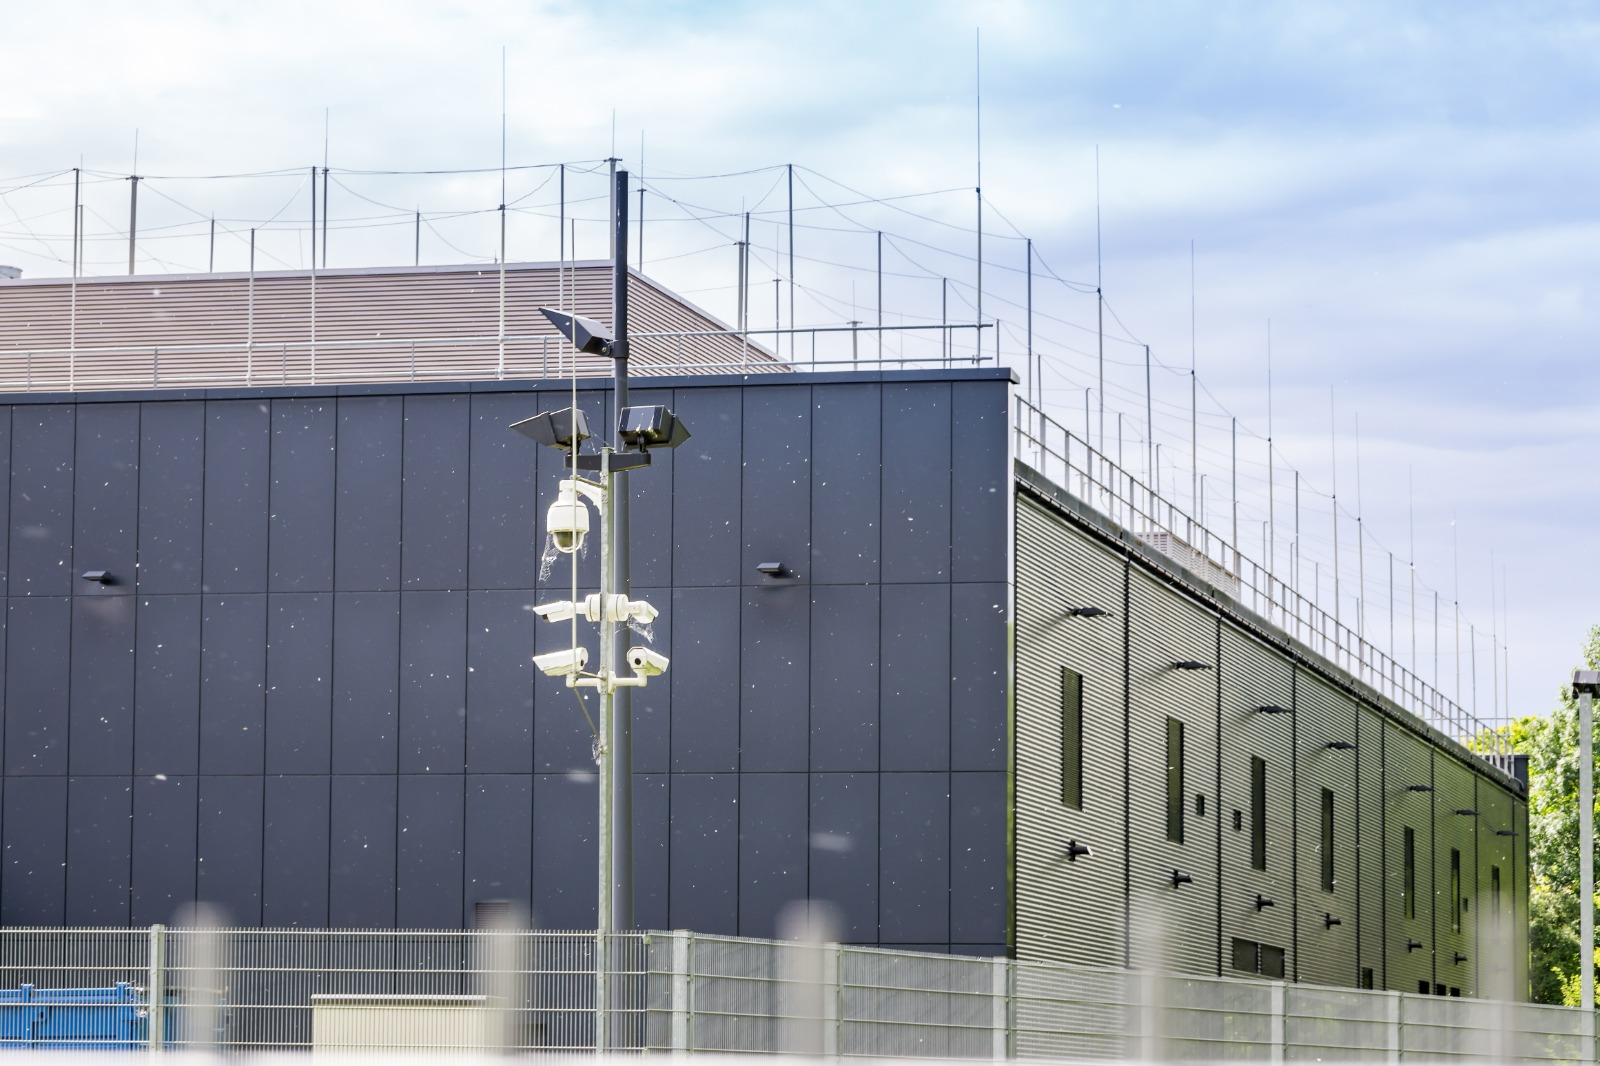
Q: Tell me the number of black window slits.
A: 7